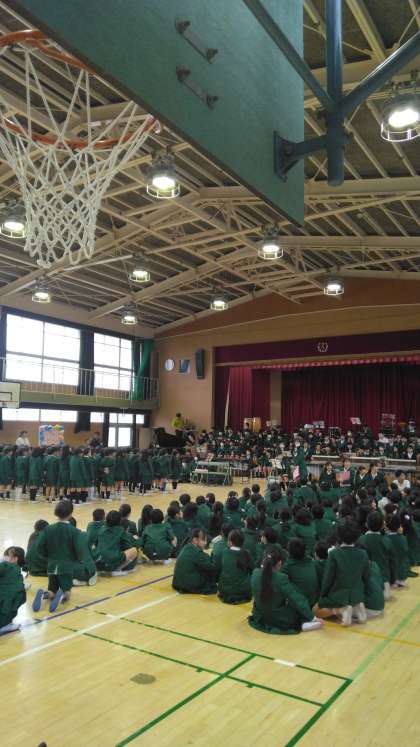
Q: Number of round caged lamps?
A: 9